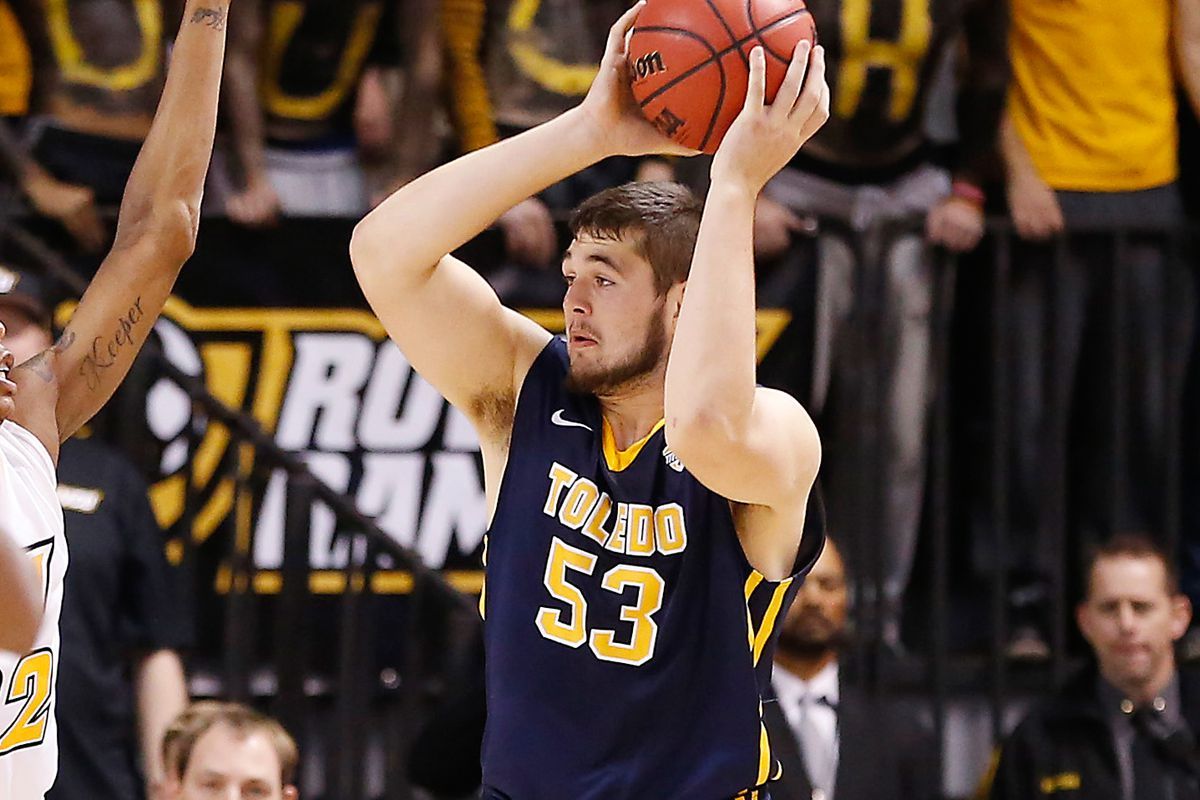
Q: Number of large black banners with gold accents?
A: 1